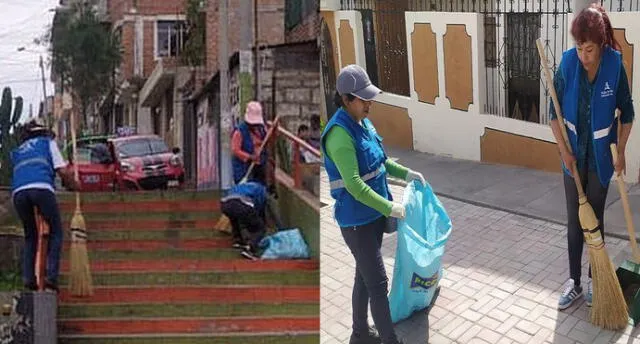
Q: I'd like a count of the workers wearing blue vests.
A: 5